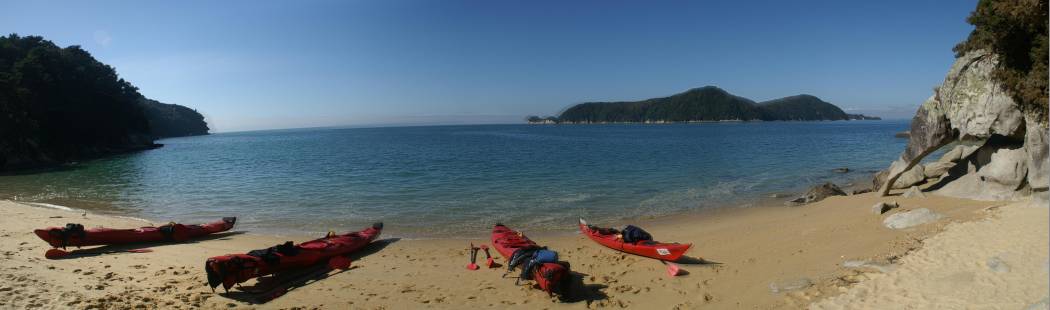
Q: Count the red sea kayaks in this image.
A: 4